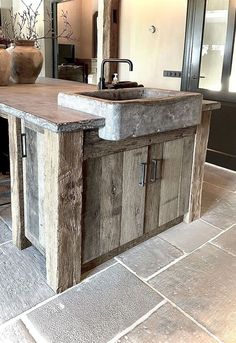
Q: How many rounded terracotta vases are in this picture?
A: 2